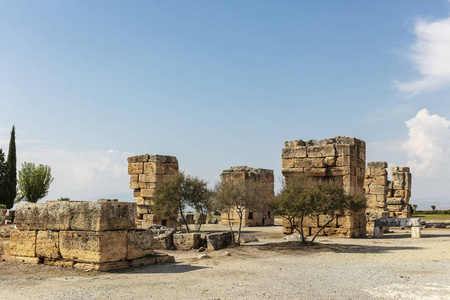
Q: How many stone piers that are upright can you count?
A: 5